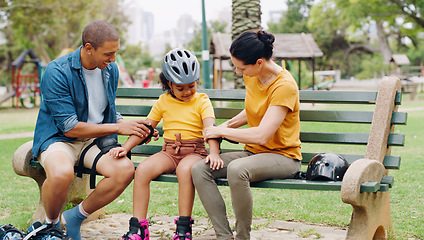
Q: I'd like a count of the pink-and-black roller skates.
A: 2